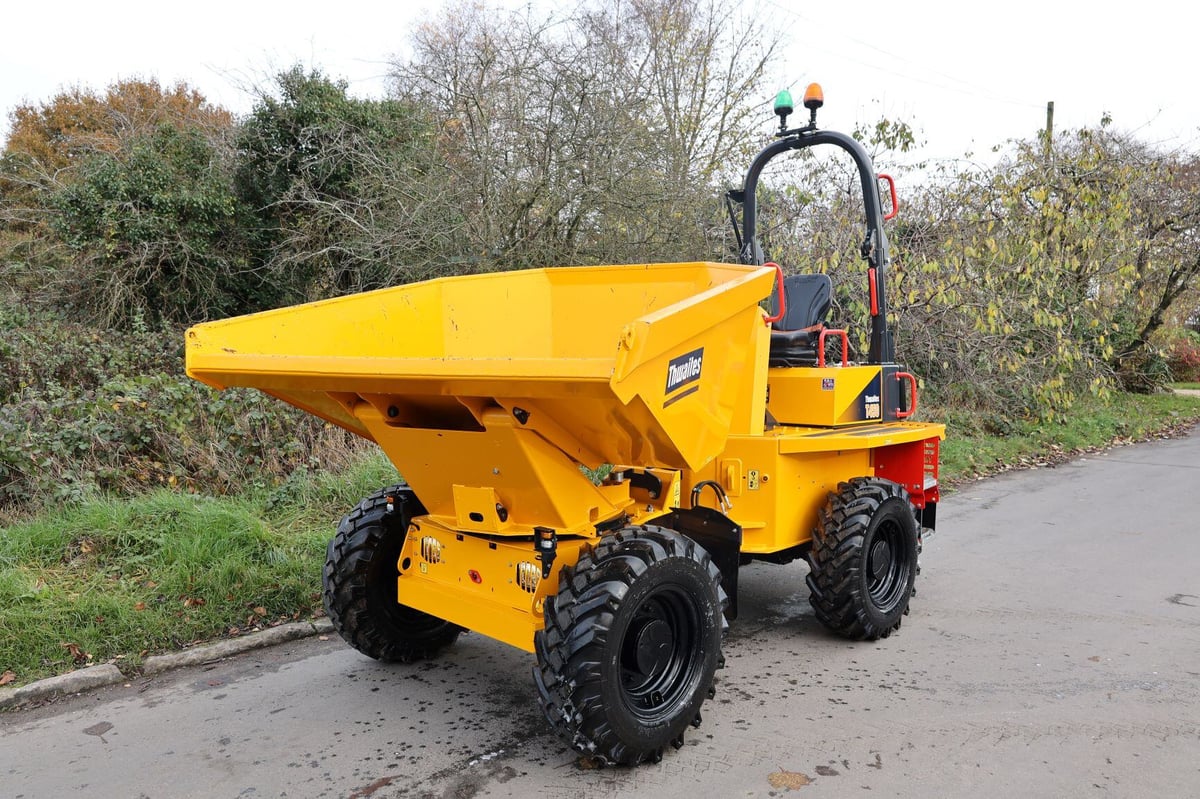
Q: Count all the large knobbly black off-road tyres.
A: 3